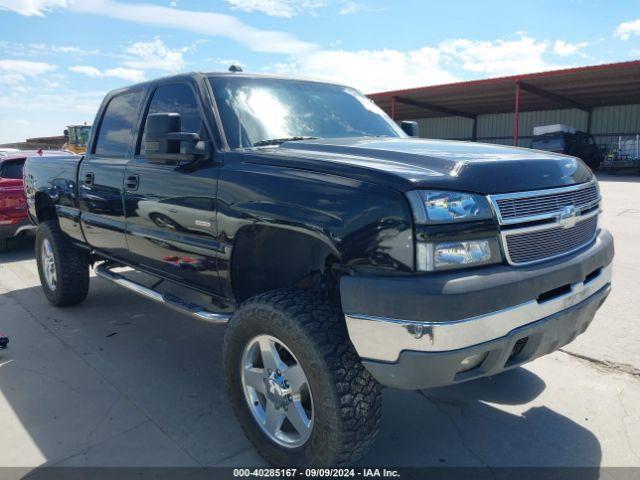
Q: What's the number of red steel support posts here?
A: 2